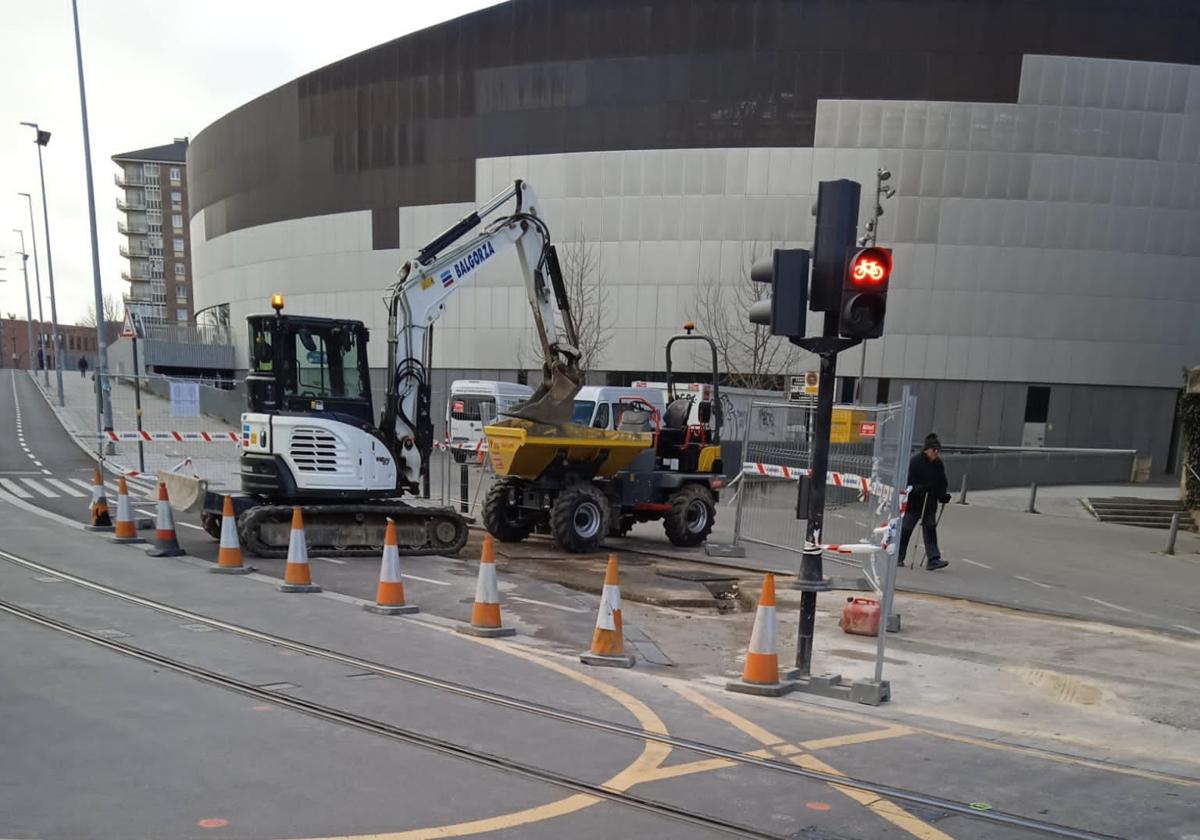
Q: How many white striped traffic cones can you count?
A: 9